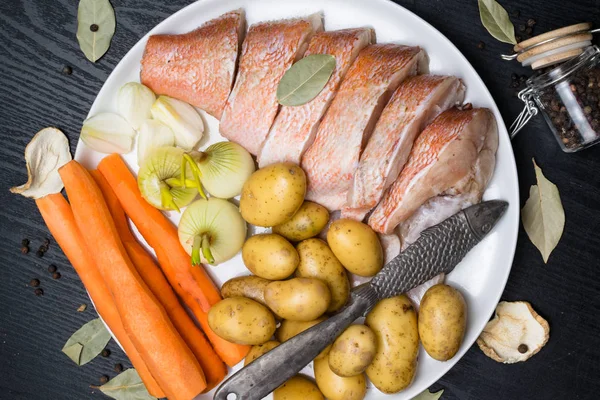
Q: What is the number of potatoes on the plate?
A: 15